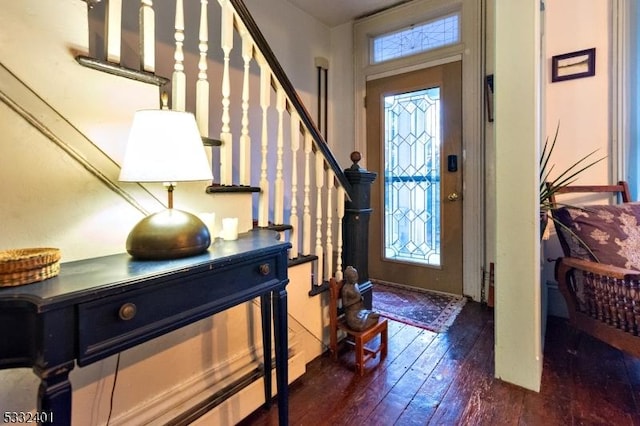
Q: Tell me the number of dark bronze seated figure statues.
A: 1